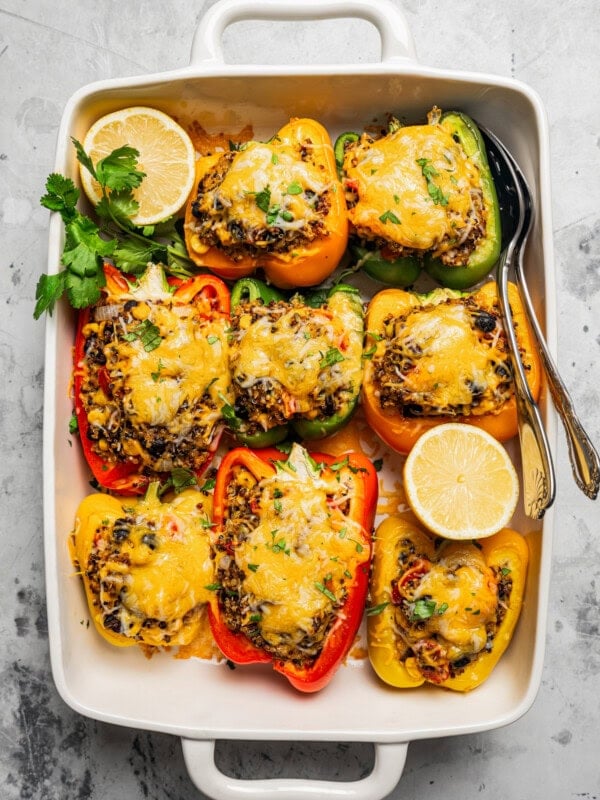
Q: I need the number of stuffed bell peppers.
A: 8